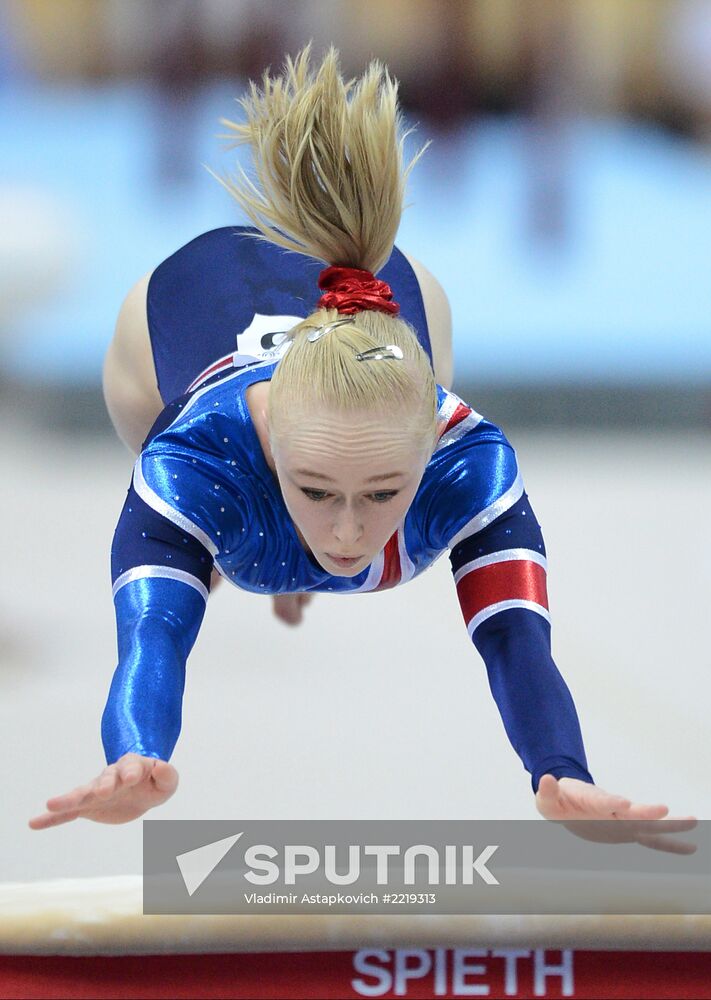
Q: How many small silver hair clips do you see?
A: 2